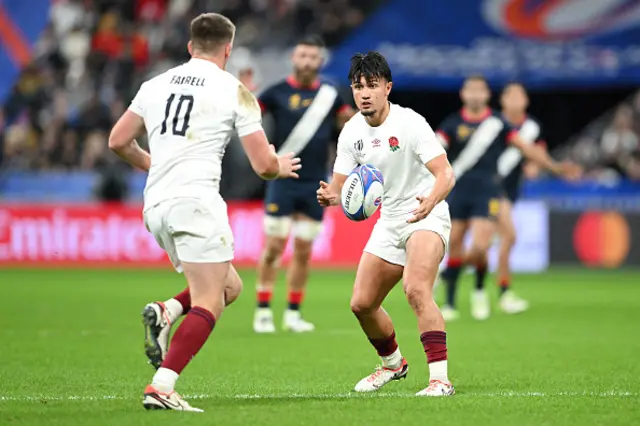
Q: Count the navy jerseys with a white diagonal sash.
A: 3